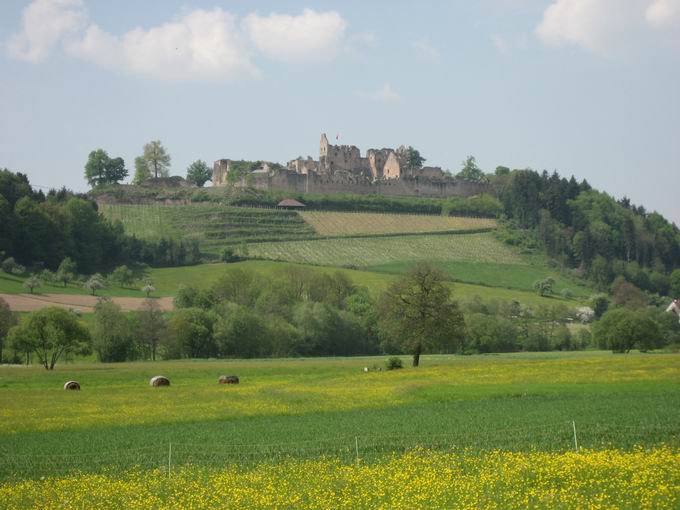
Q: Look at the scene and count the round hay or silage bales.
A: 3